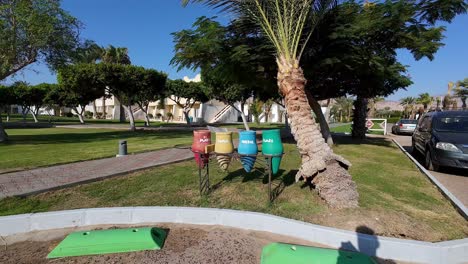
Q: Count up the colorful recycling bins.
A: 4